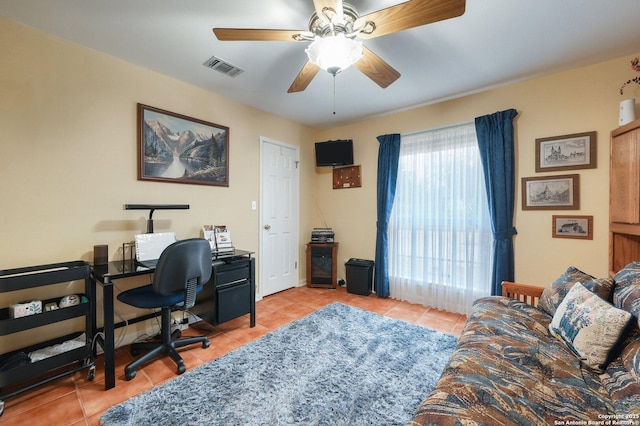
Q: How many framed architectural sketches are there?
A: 3